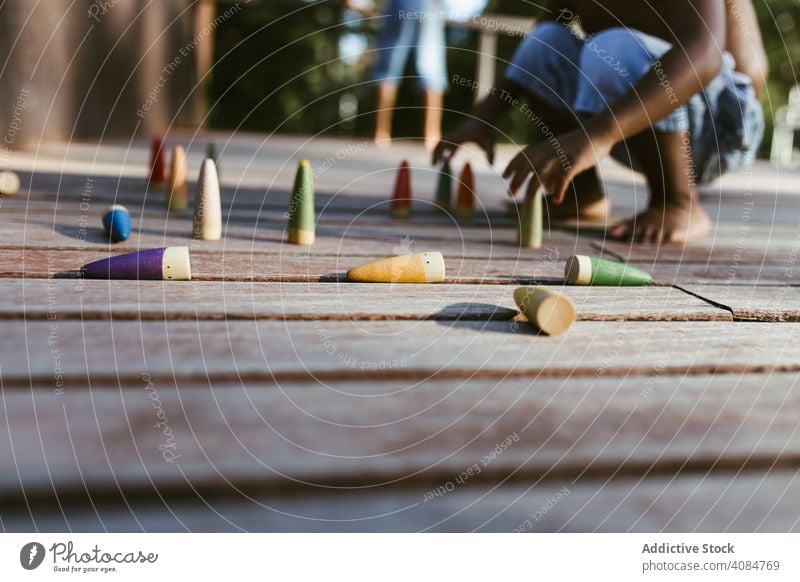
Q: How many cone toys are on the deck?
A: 15